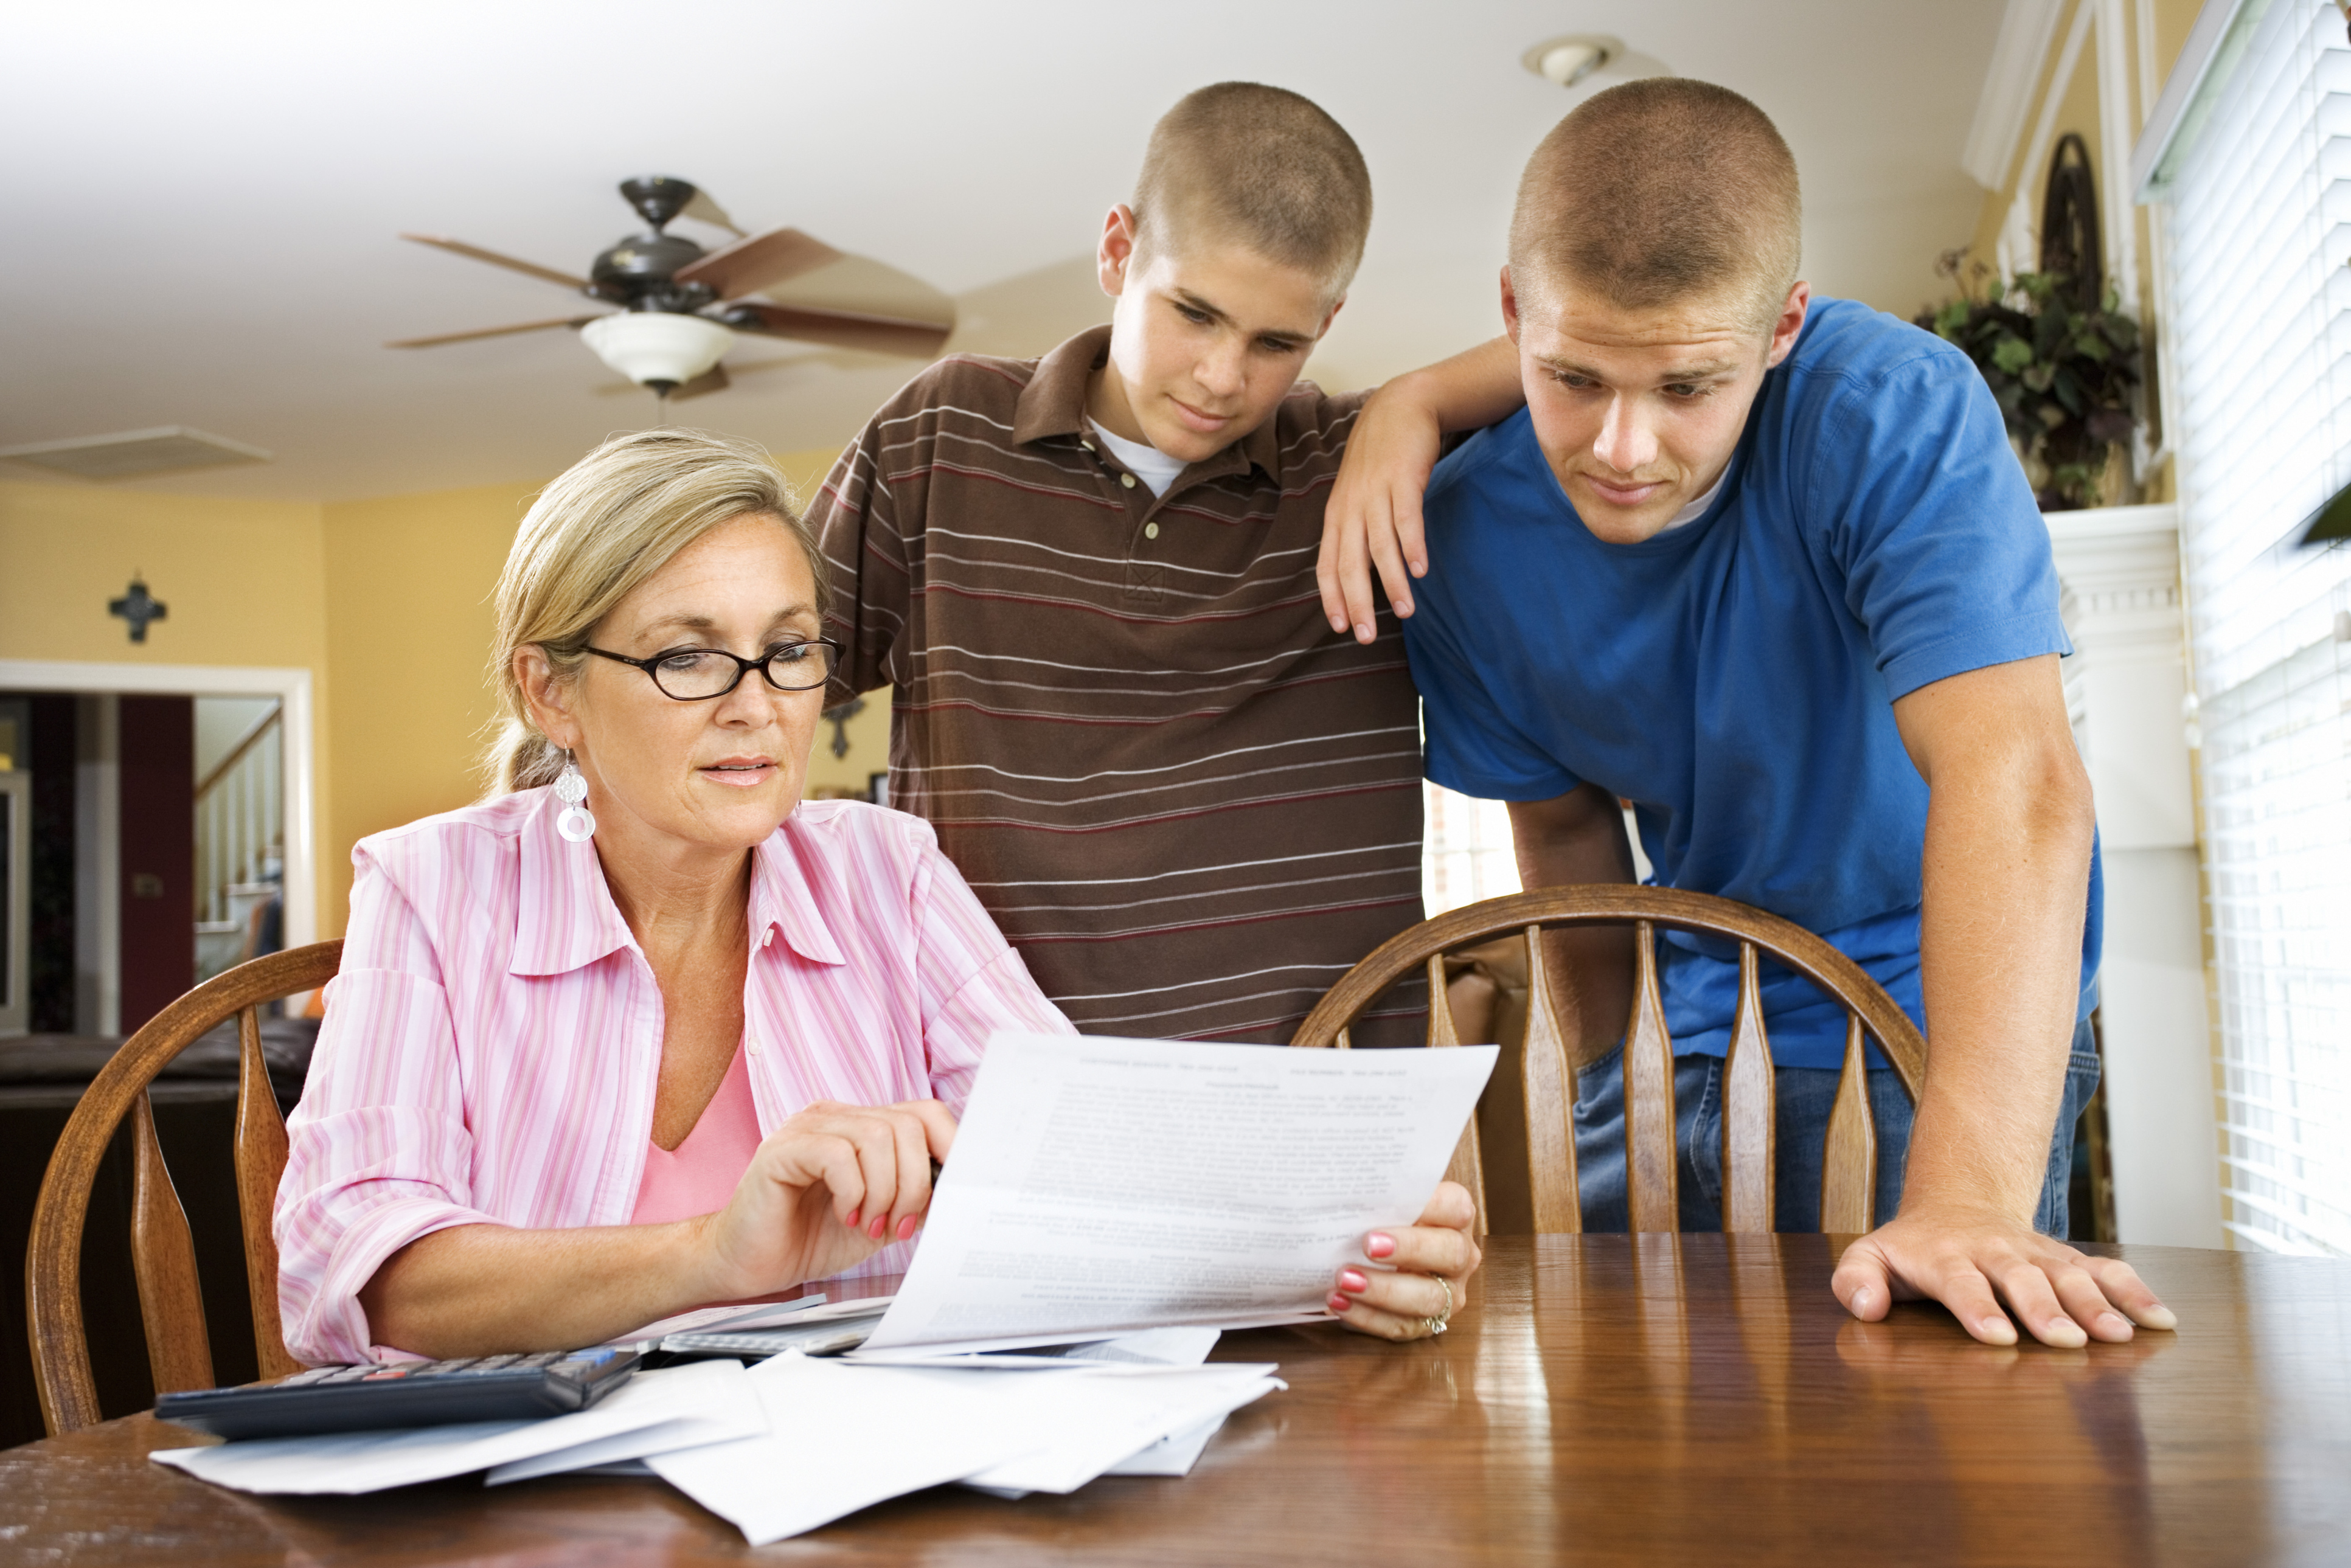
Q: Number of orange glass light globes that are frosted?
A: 0